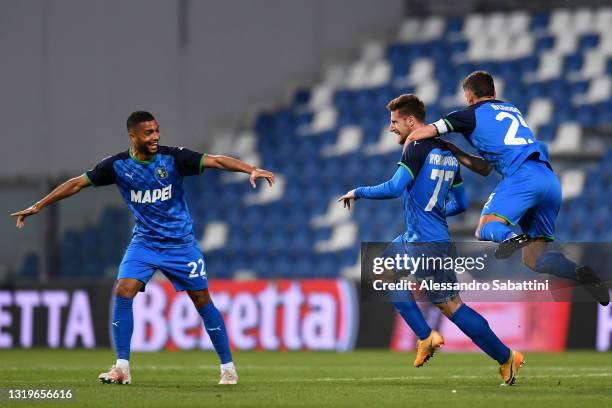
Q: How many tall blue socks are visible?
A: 6